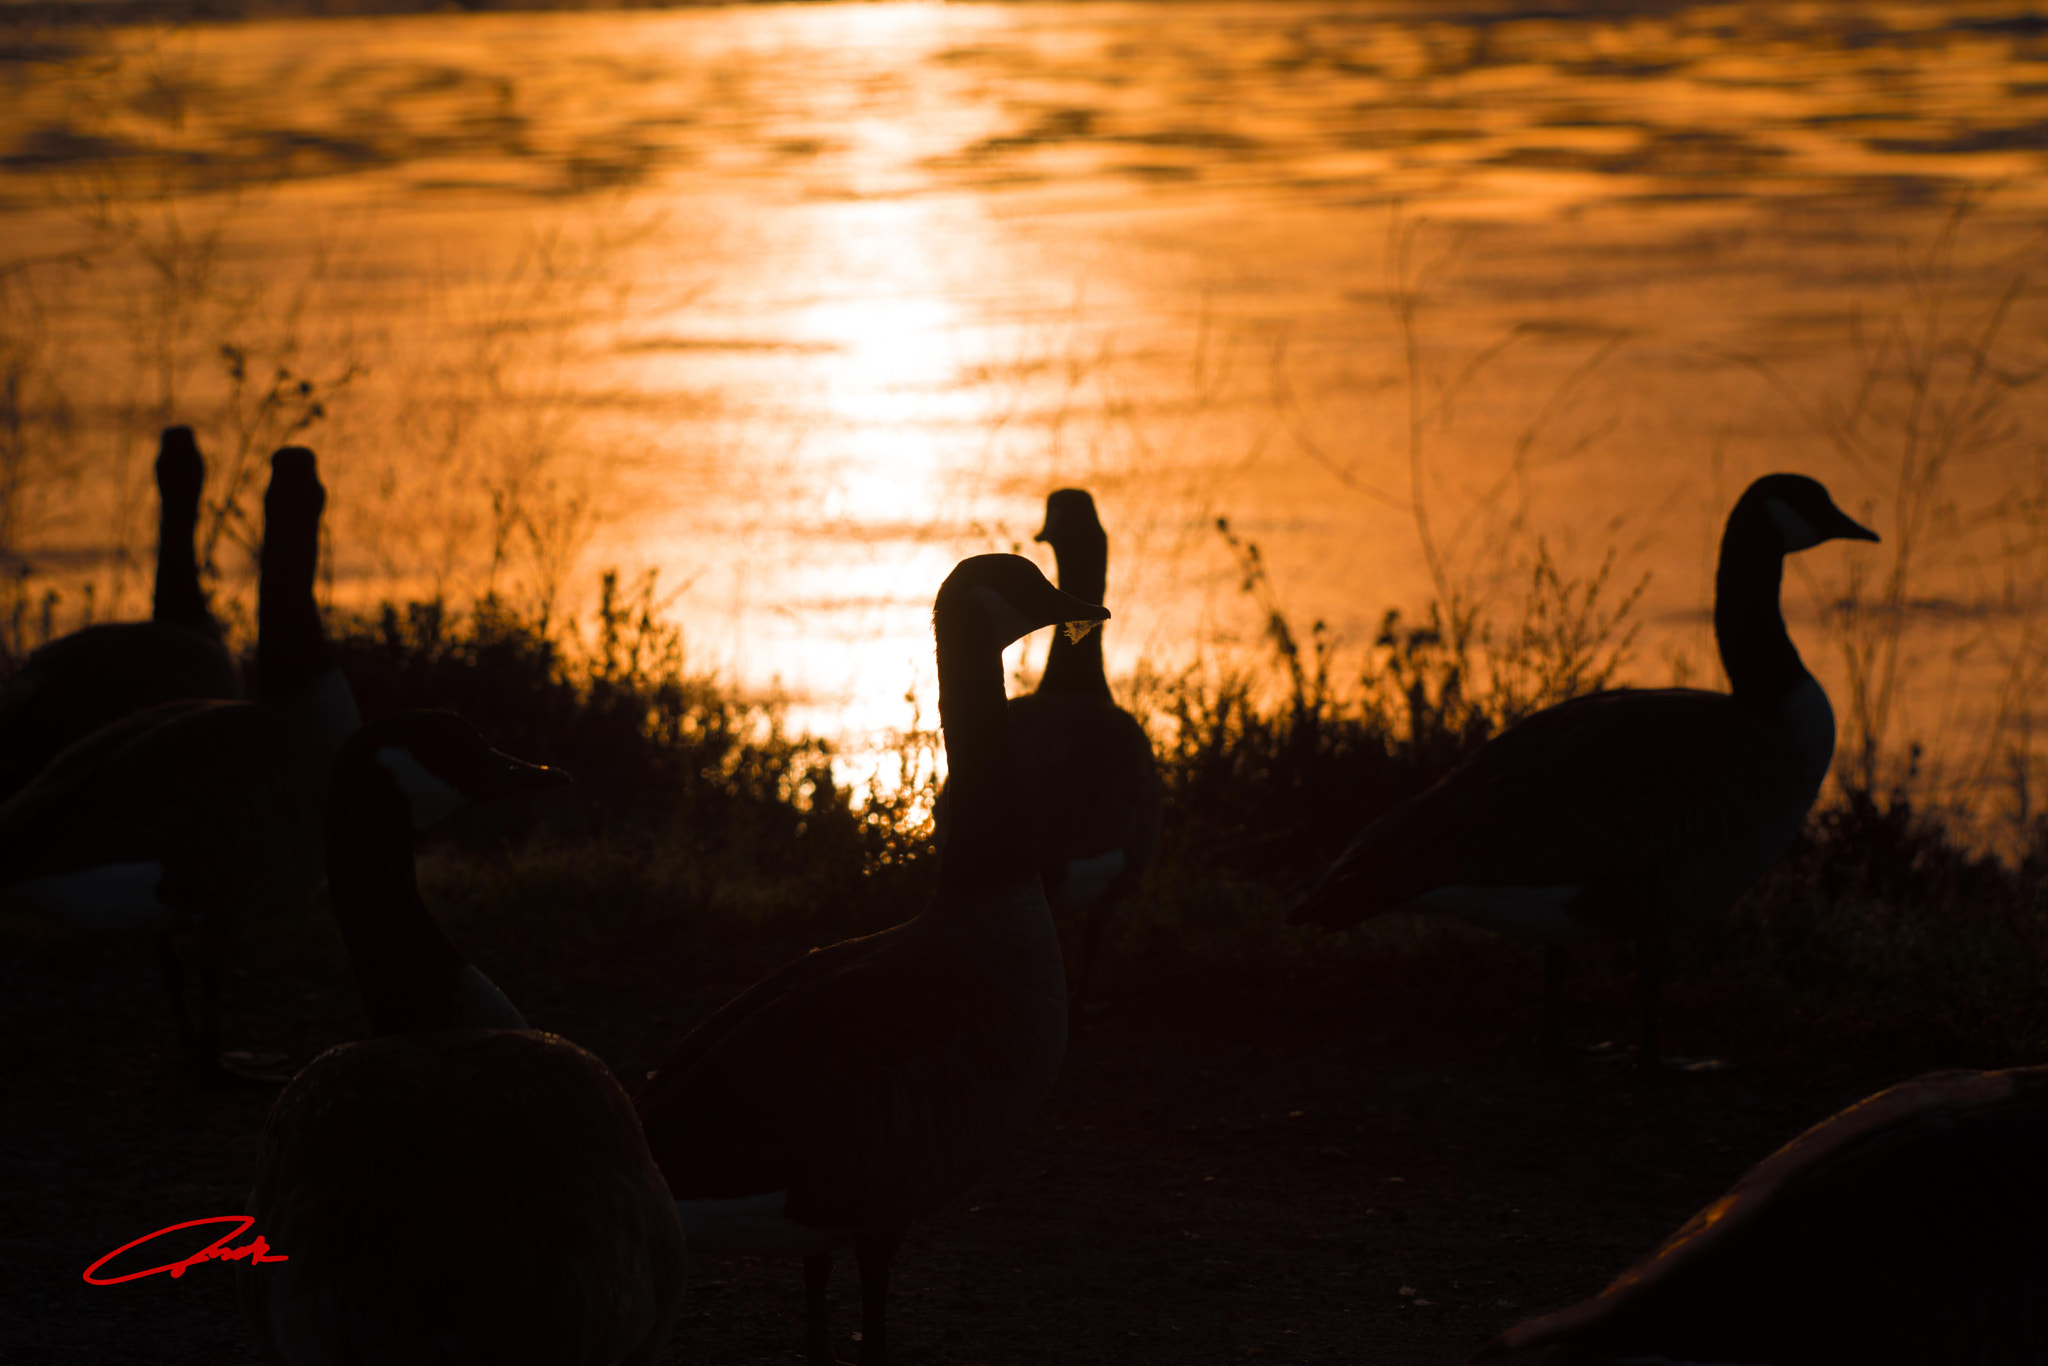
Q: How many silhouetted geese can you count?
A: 7